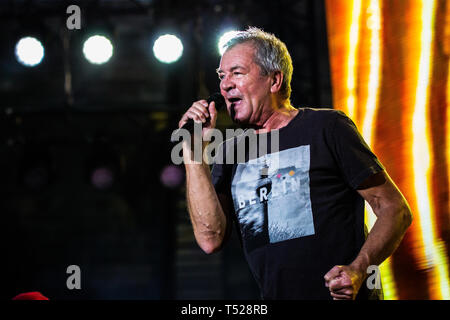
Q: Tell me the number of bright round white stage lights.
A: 4